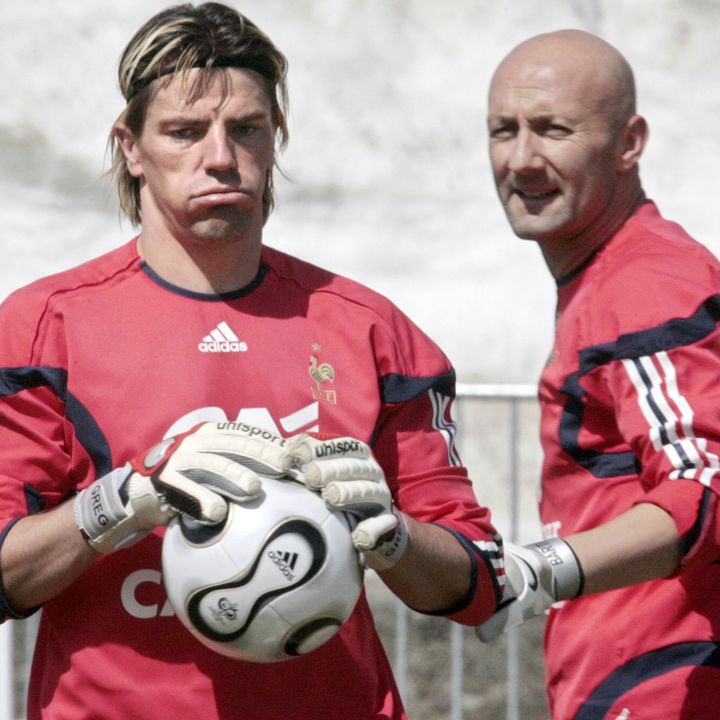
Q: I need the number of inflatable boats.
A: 0